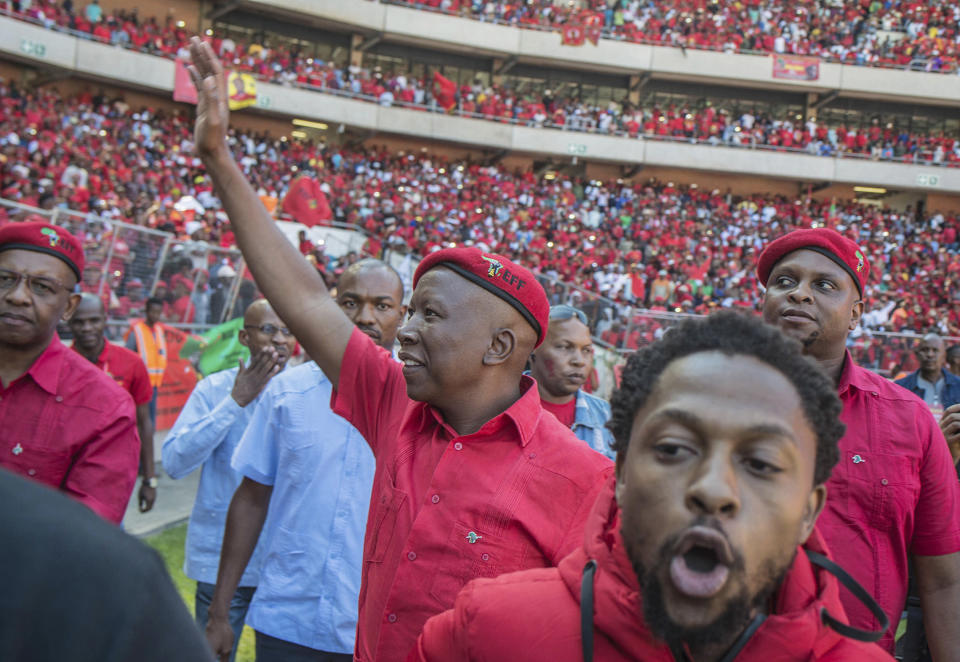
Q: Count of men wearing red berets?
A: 3